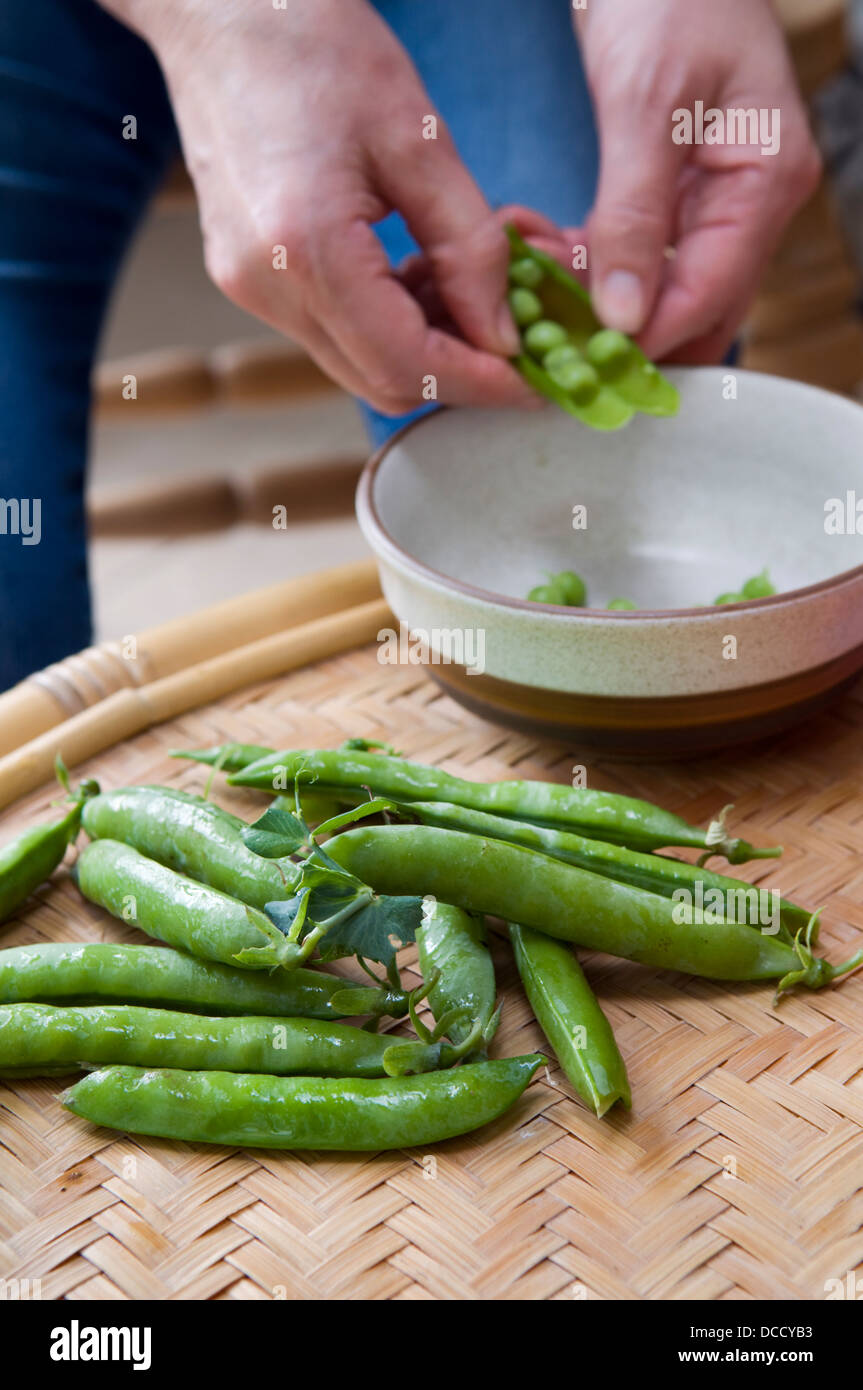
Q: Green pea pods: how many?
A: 13